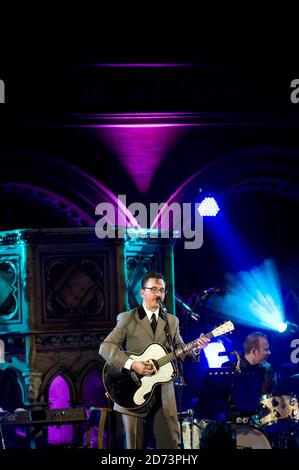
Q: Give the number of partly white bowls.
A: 0